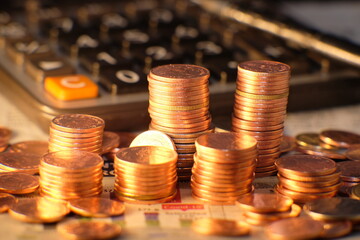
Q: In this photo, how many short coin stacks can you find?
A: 5